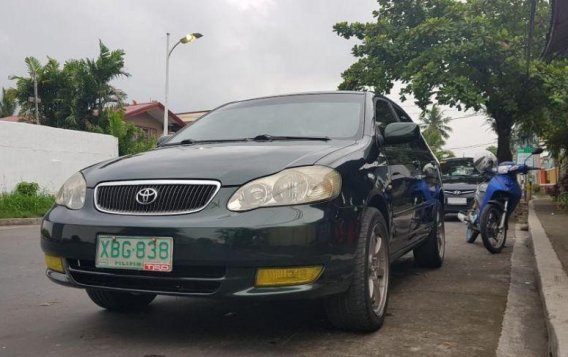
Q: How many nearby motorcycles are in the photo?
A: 1